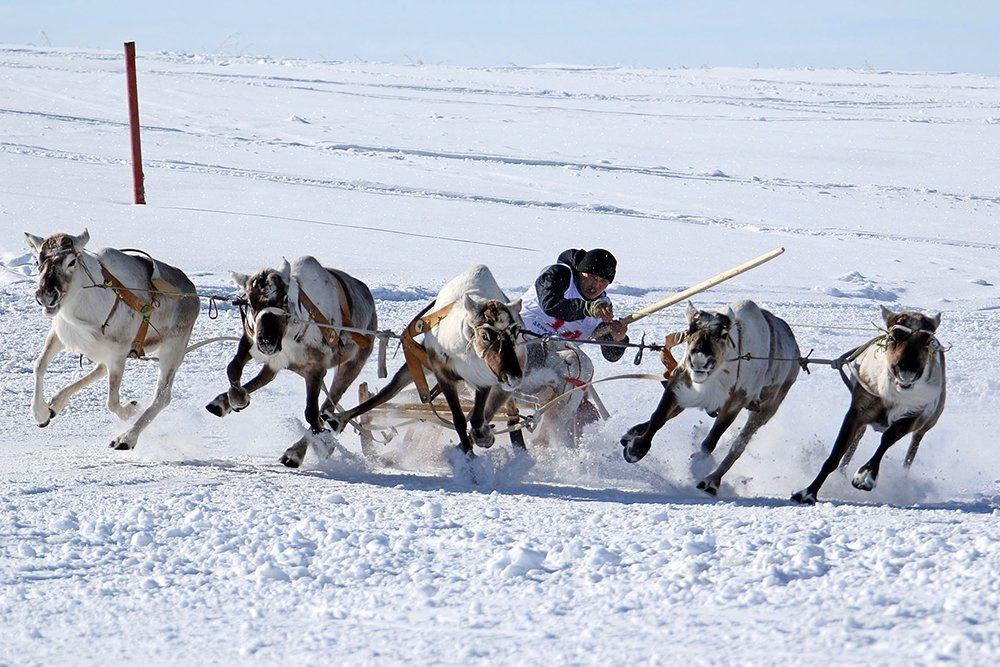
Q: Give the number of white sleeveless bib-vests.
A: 1